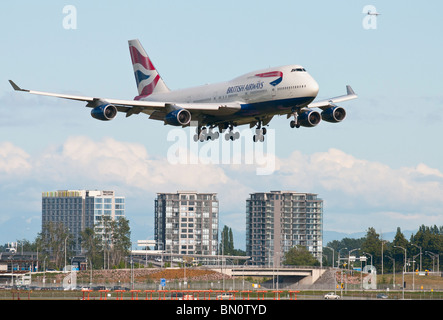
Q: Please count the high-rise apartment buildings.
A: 3